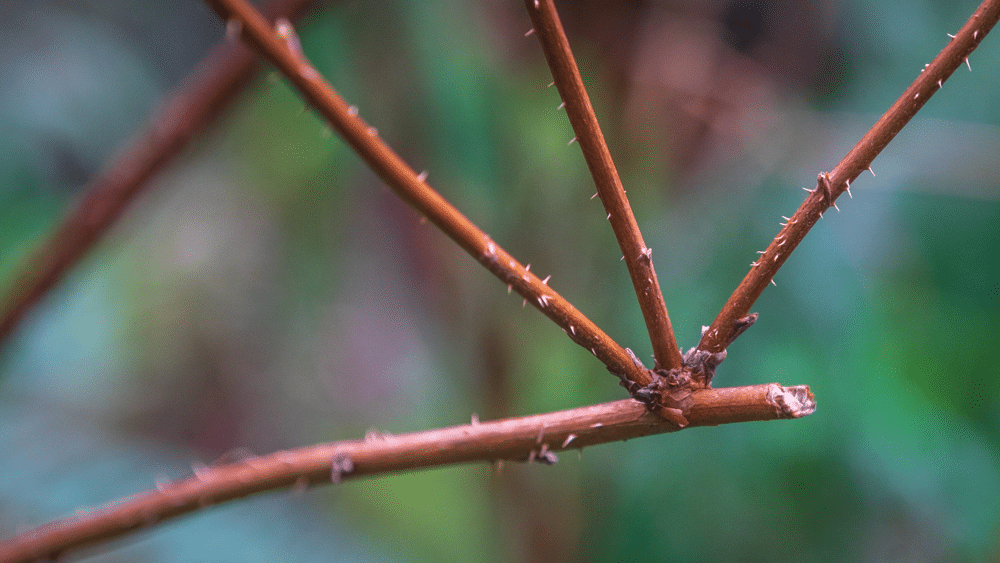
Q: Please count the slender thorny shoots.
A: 3